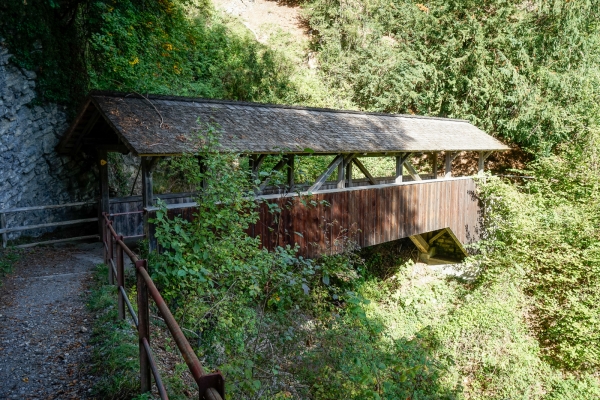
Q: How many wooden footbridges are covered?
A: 1